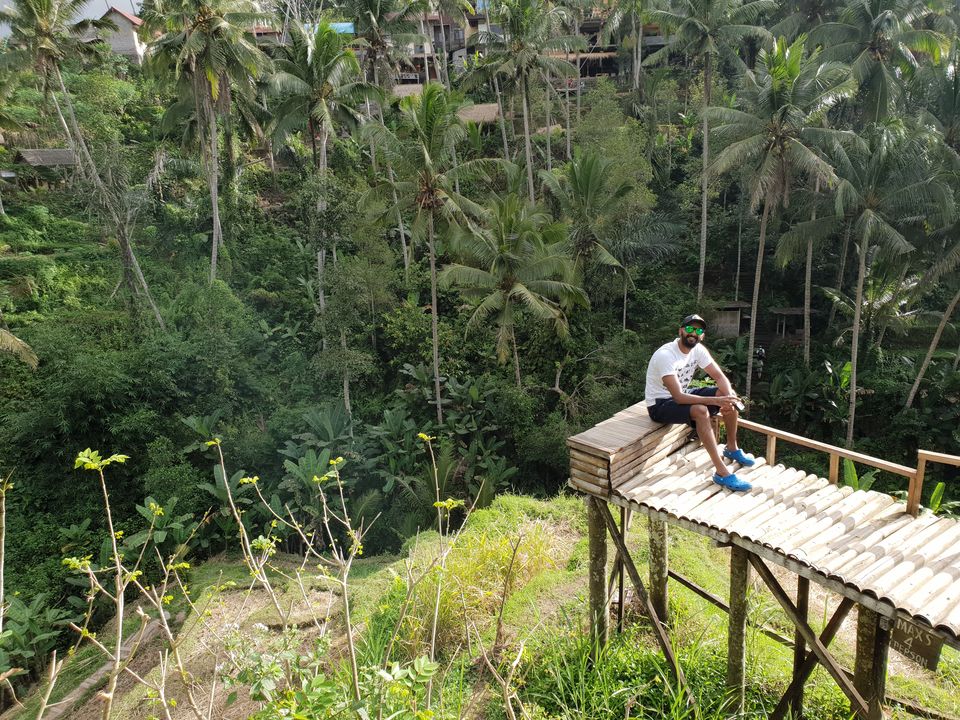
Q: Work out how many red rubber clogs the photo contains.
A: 0